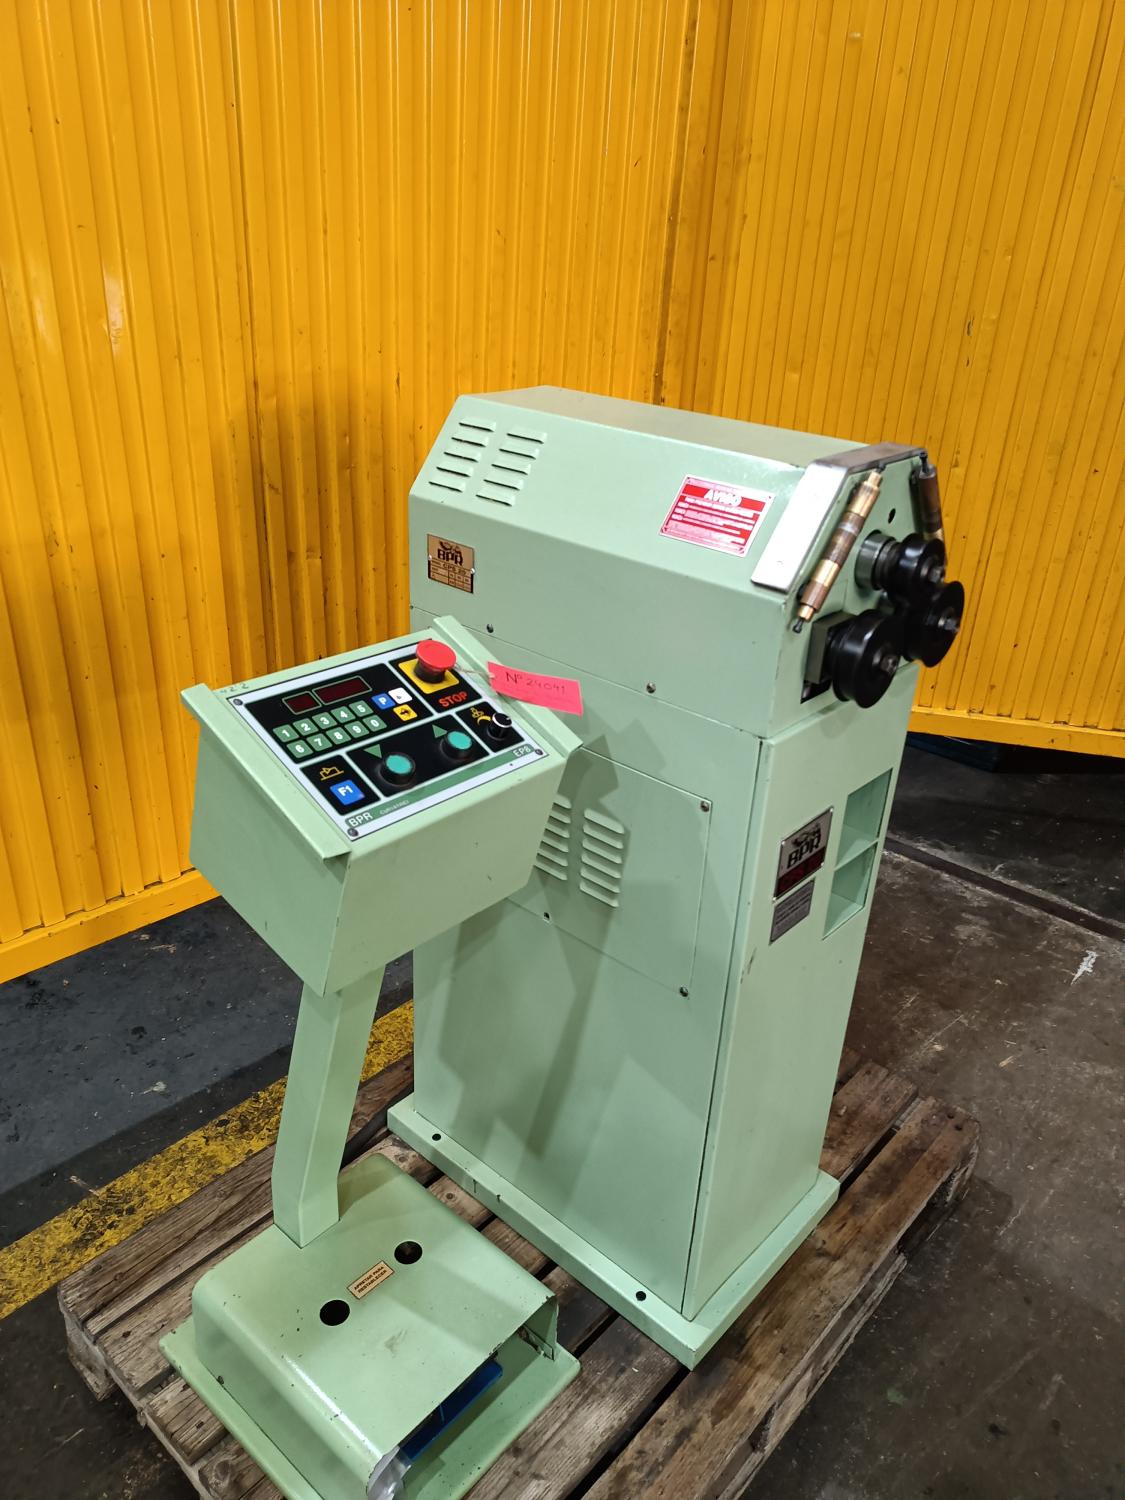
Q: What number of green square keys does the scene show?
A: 10